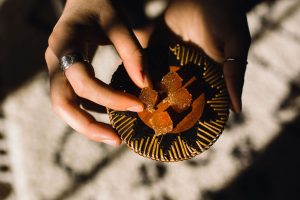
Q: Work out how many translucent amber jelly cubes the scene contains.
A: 4